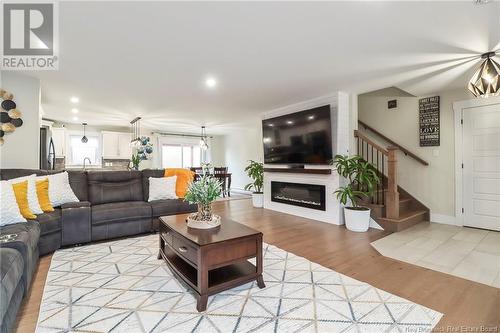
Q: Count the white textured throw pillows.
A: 4